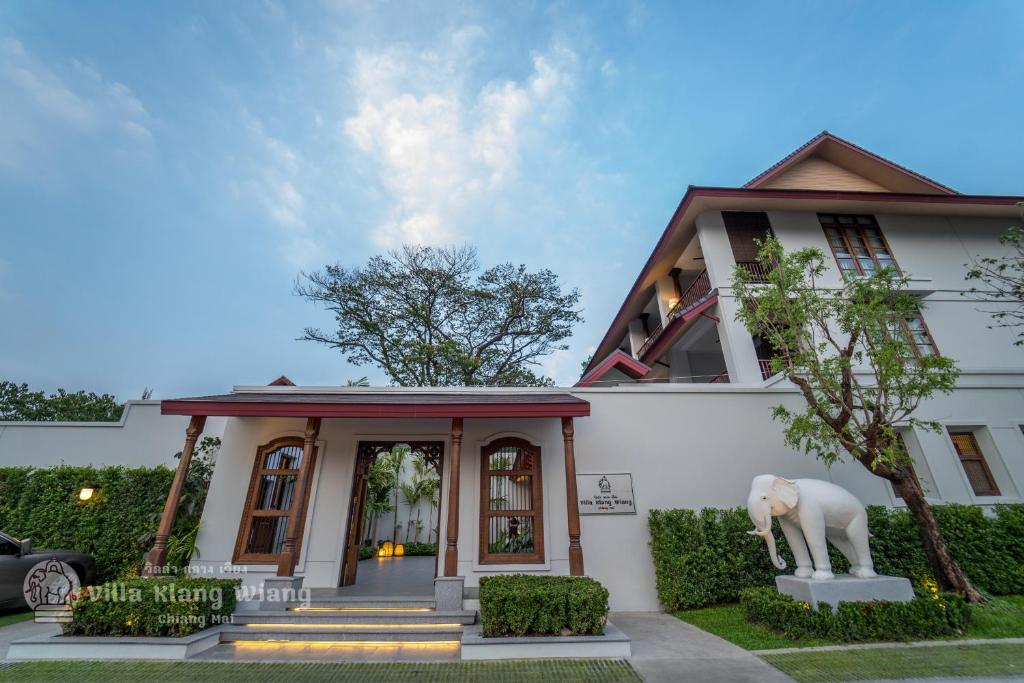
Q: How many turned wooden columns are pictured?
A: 4